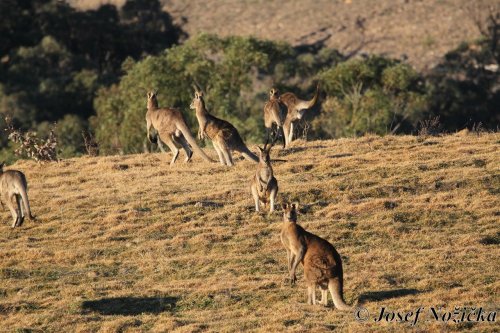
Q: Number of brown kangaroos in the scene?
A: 7